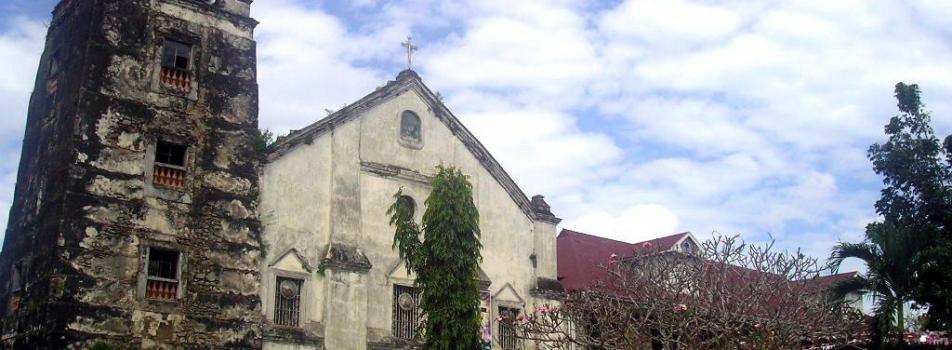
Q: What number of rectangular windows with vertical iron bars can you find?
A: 3